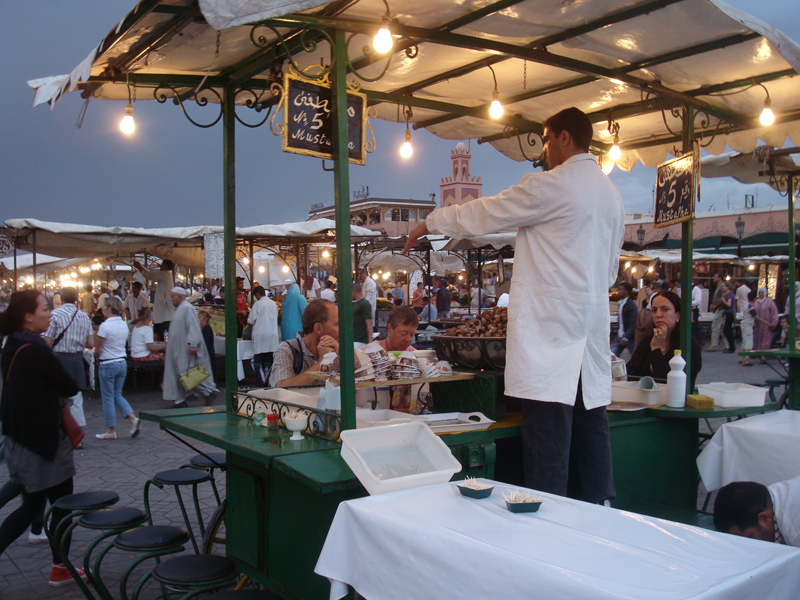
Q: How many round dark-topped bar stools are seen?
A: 7